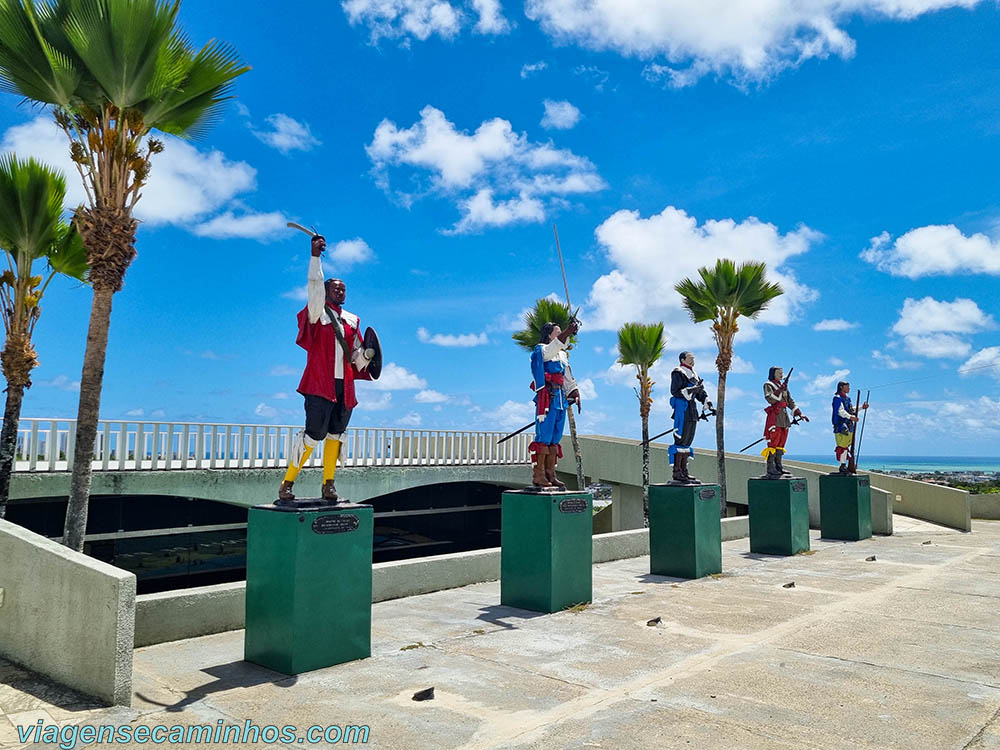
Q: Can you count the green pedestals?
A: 5